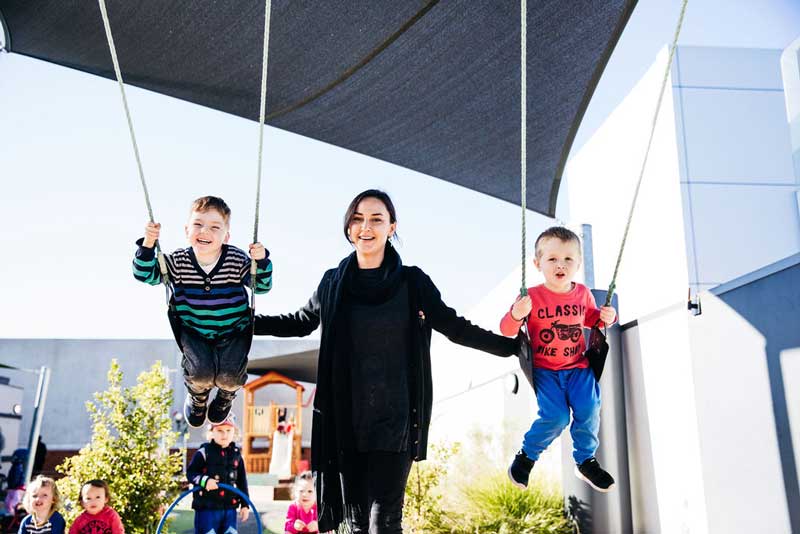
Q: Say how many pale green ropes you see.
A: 4